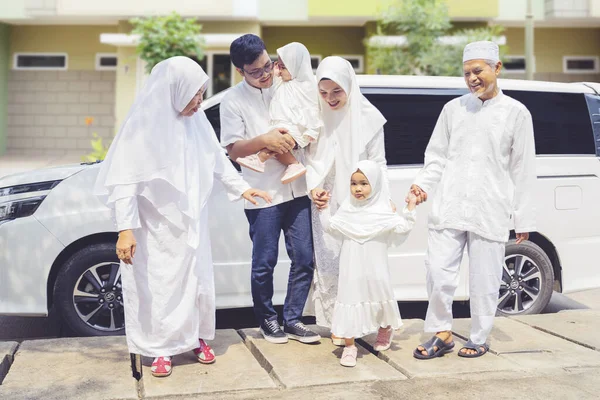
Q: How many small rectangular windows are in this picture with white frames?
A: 6